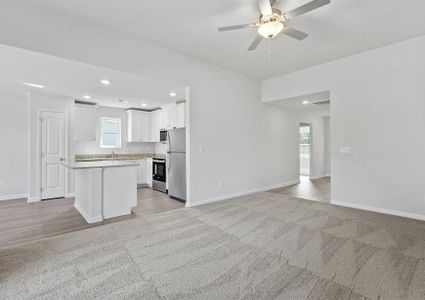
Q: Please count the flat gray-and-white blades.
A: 5